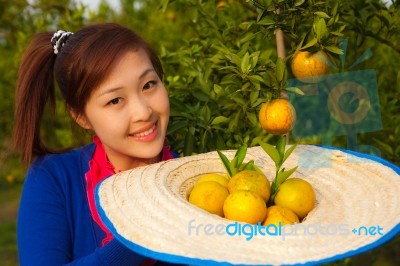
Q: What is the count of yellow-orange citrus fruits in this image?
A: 8